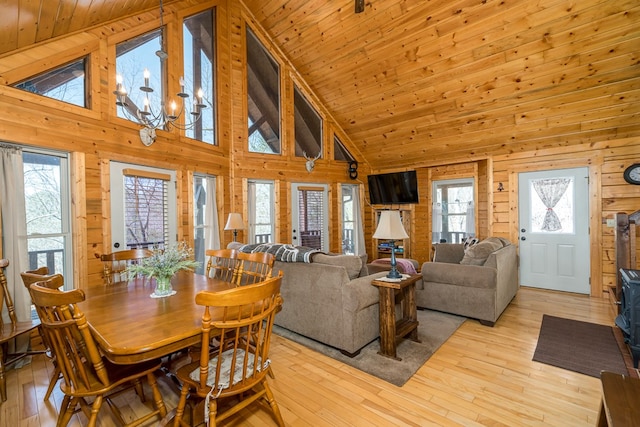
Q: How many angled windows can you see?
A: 6